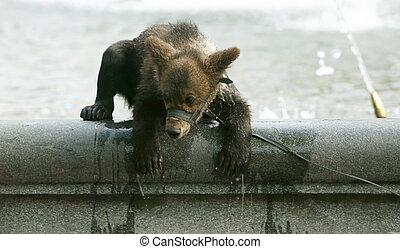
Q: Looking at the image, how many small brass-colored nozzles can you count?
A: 1